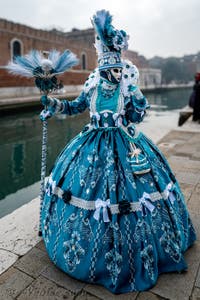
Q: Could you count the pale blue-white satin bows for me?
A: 4